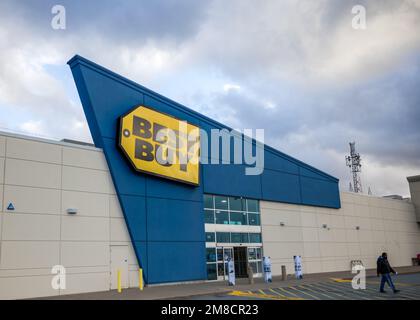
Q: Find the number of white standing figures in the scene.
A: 3